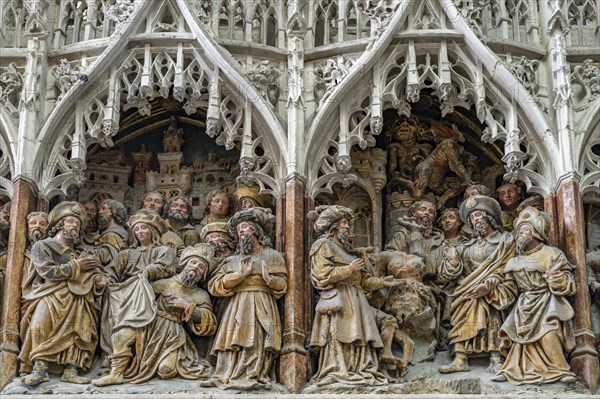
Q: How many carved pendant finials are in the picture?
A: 12